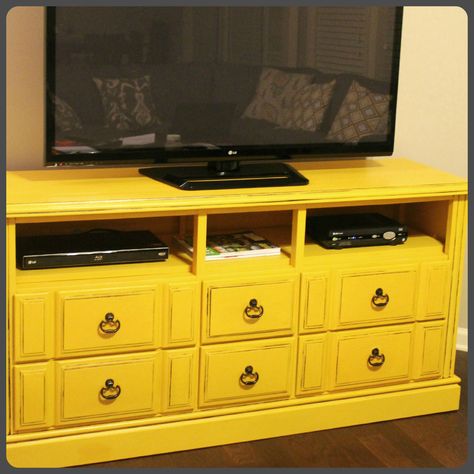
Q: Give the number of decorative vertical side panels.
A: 8